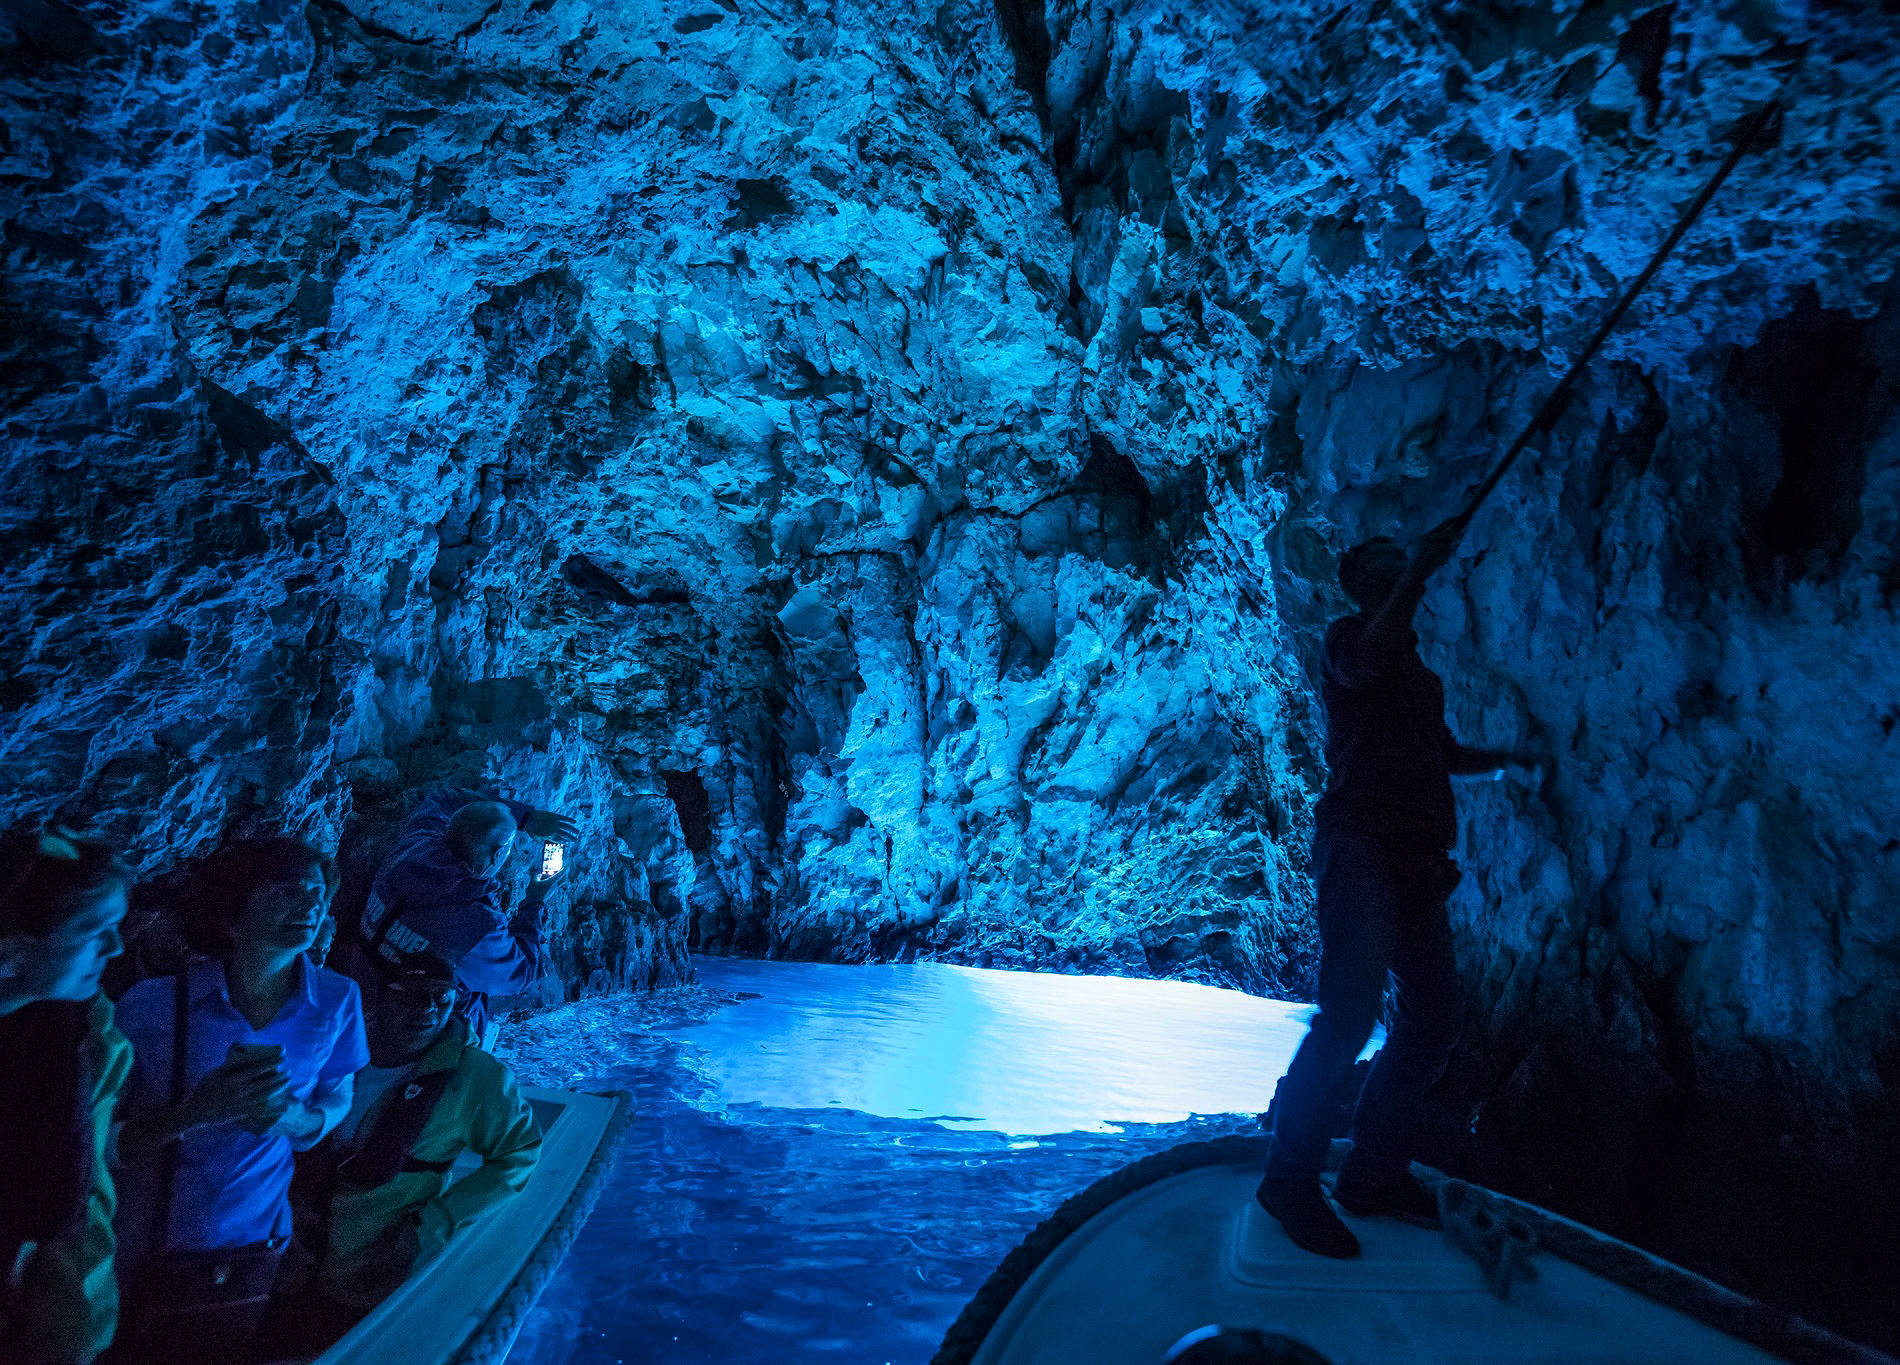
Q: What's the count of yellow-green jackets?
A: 2